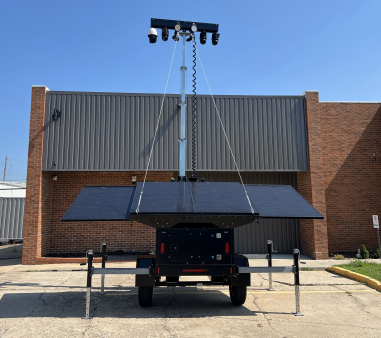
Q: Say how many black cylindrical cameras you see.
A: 3